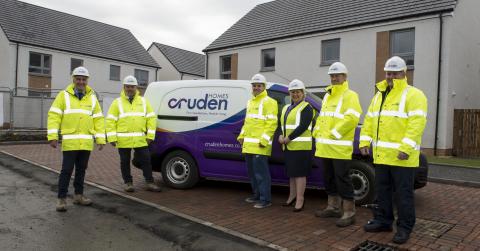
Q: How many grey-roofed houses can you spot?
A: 3